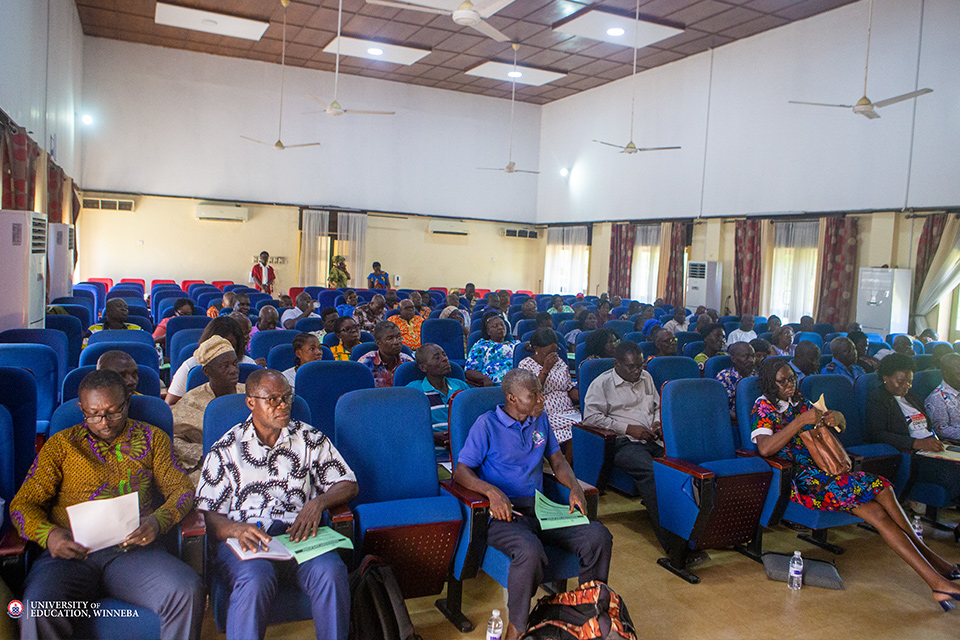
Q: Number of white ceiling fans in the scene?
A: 6